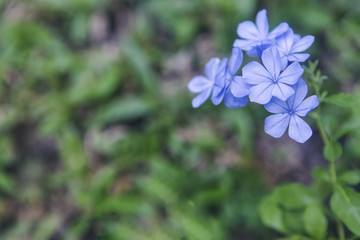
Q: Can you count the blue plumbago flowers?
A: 6